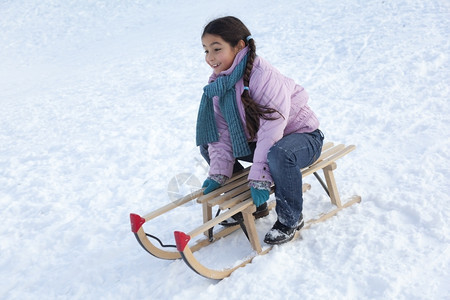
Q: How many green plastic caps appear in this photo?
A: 0